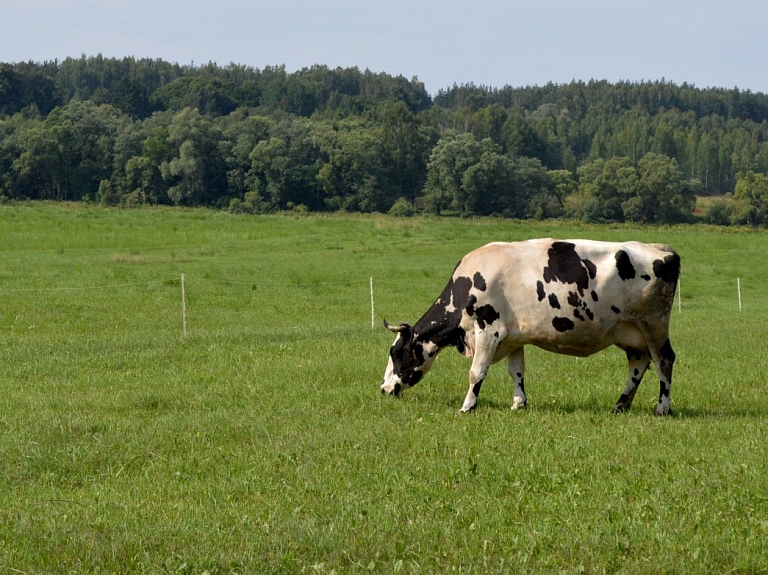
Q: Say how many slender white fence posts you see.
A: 4